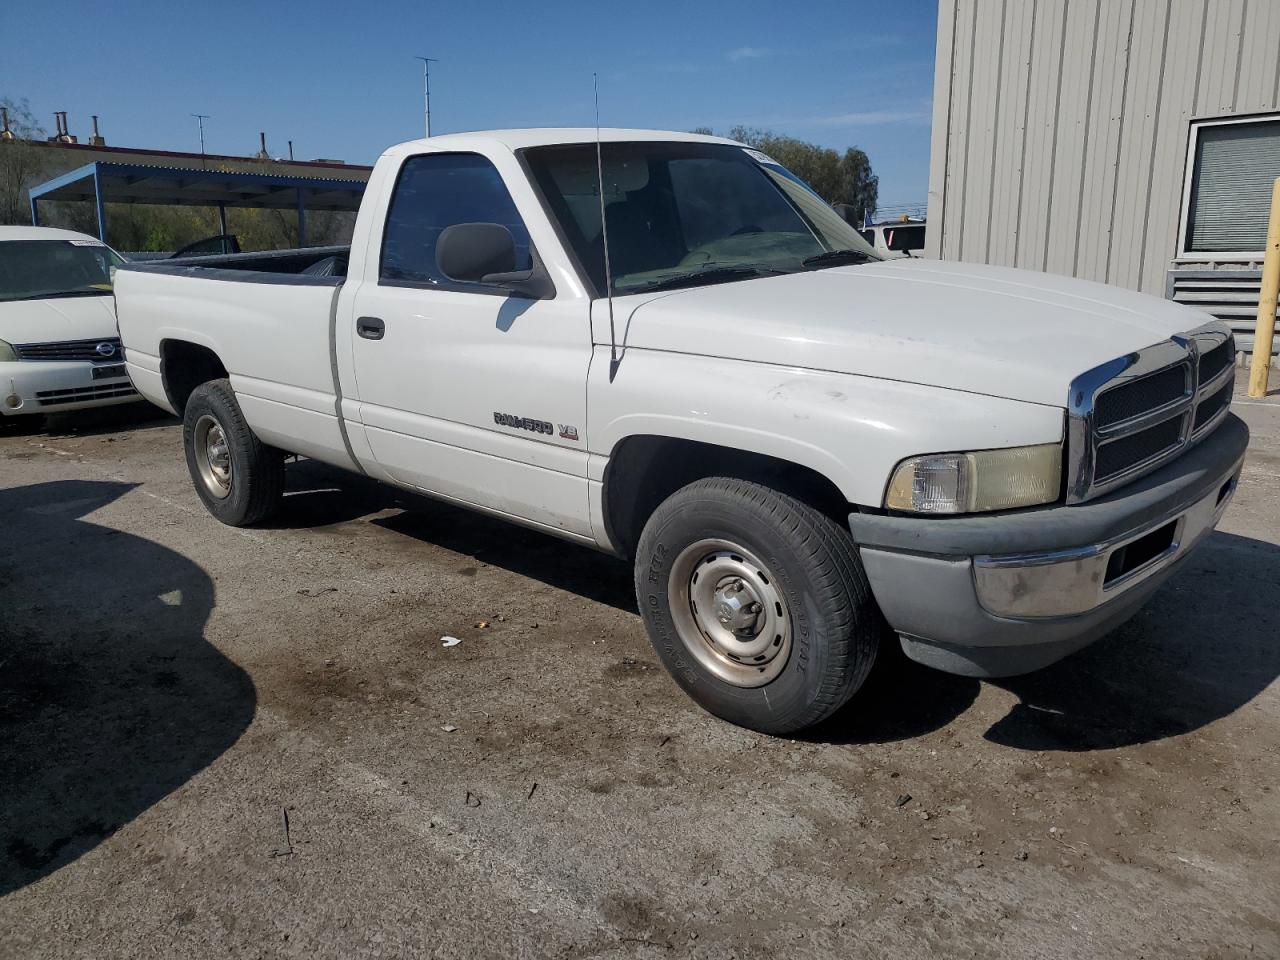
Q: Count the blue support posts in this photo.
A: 4